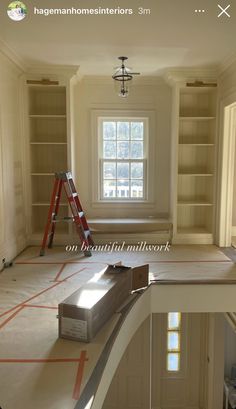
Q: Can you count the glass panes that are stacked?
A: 3